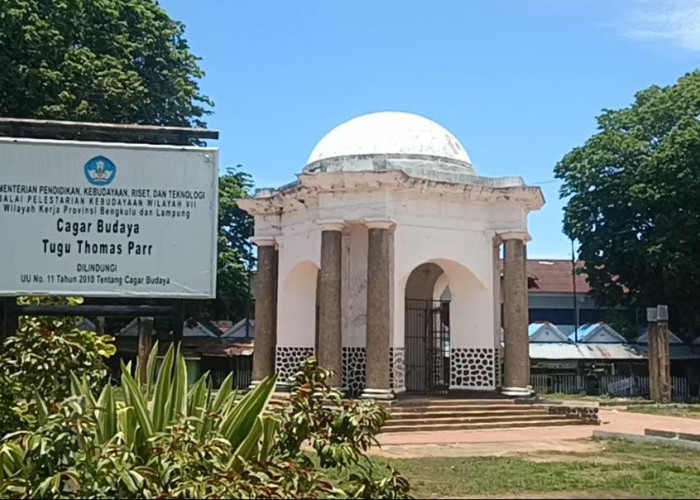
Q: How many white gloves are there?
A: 0